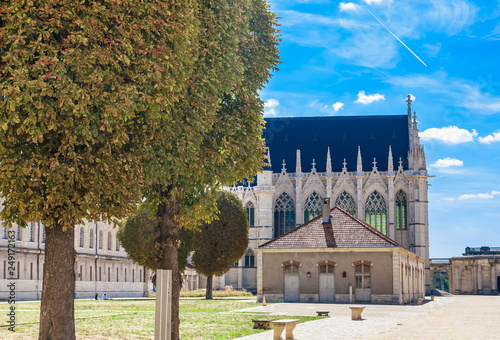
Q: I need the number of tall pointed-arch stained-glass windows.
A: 5